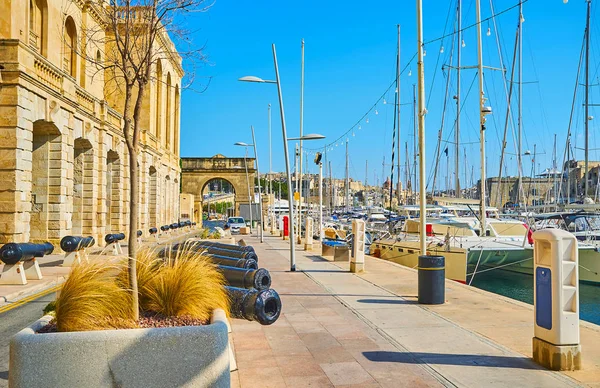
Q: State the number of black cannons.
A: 15